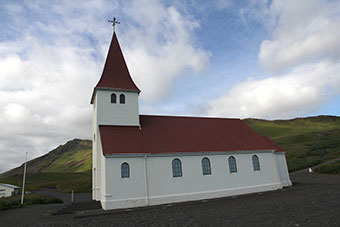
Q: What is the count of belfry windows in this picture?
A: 2